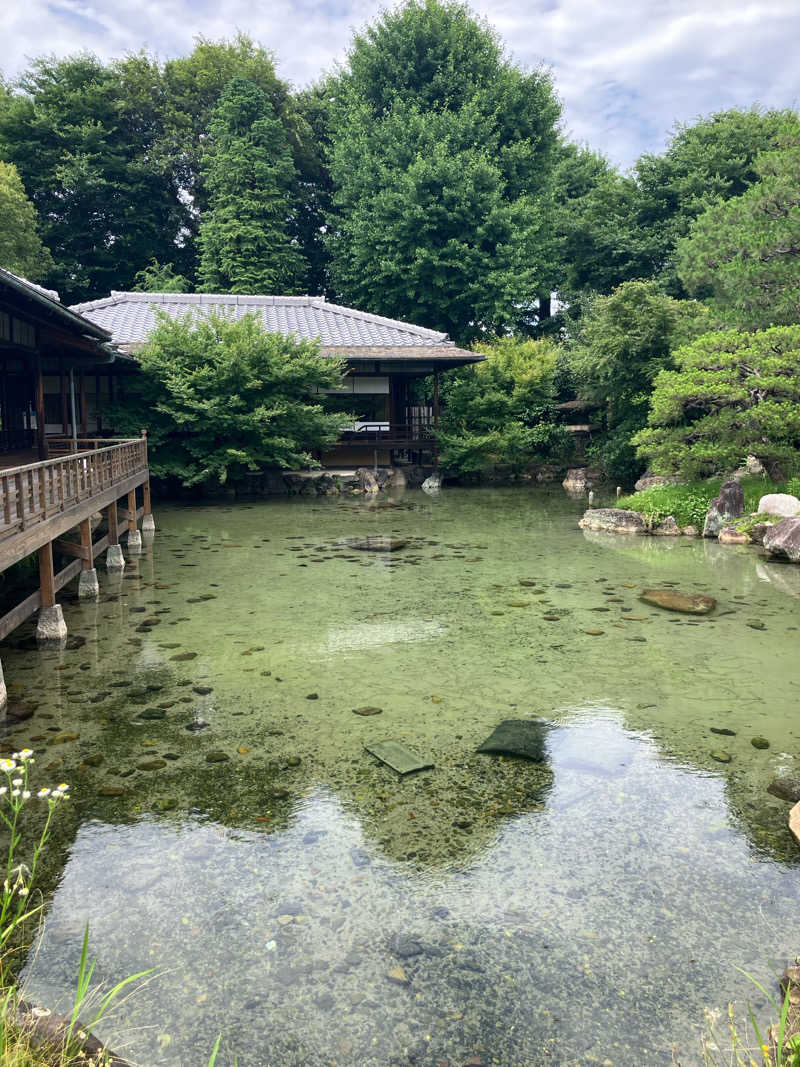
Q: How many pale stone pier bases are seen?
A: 6